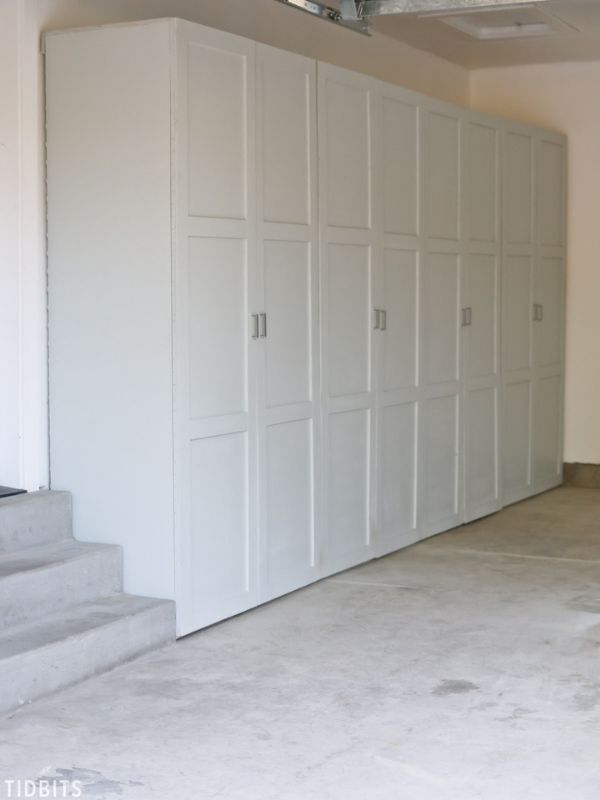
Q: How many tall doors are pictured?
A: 8